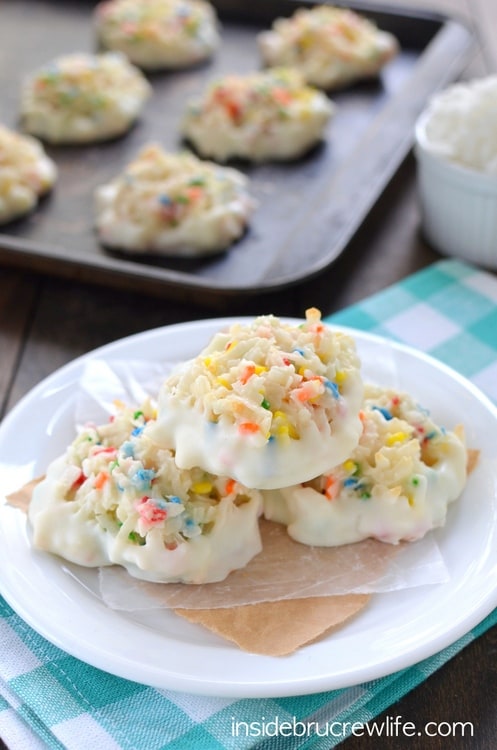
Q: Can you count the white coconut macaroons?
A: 9